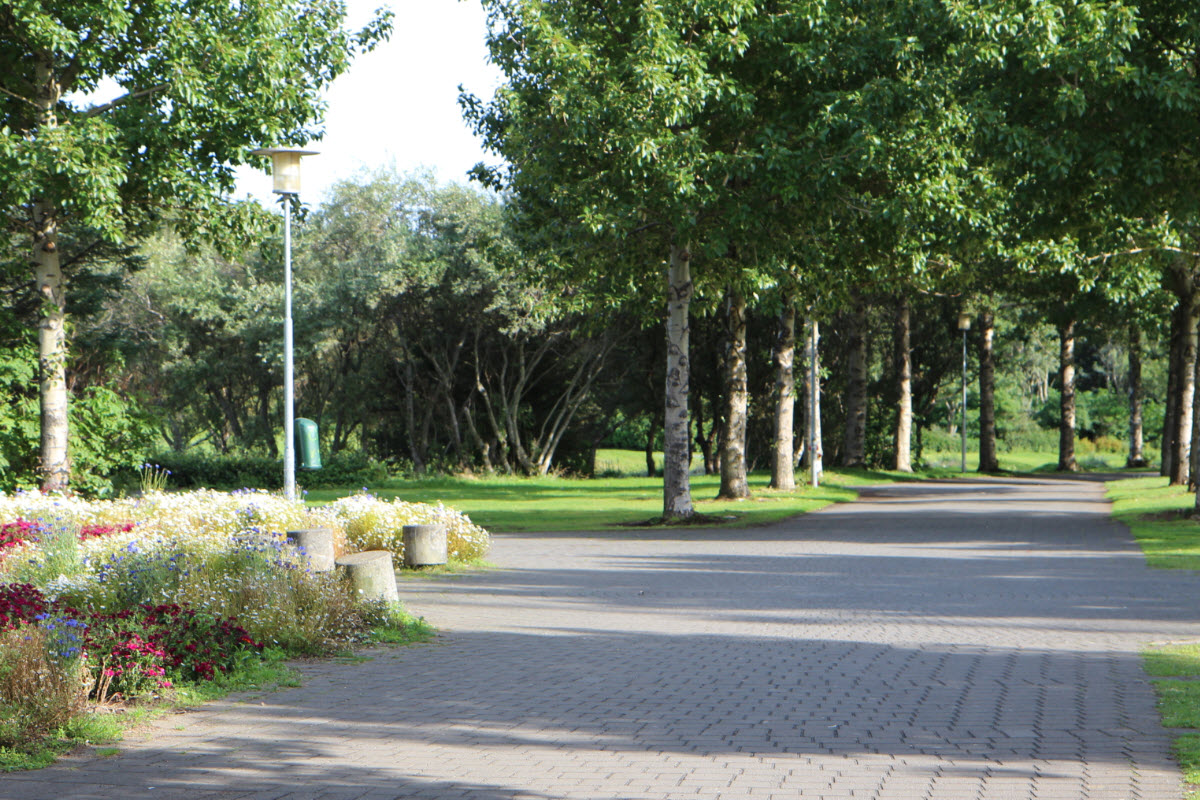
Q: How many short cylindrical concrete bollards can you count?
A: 3